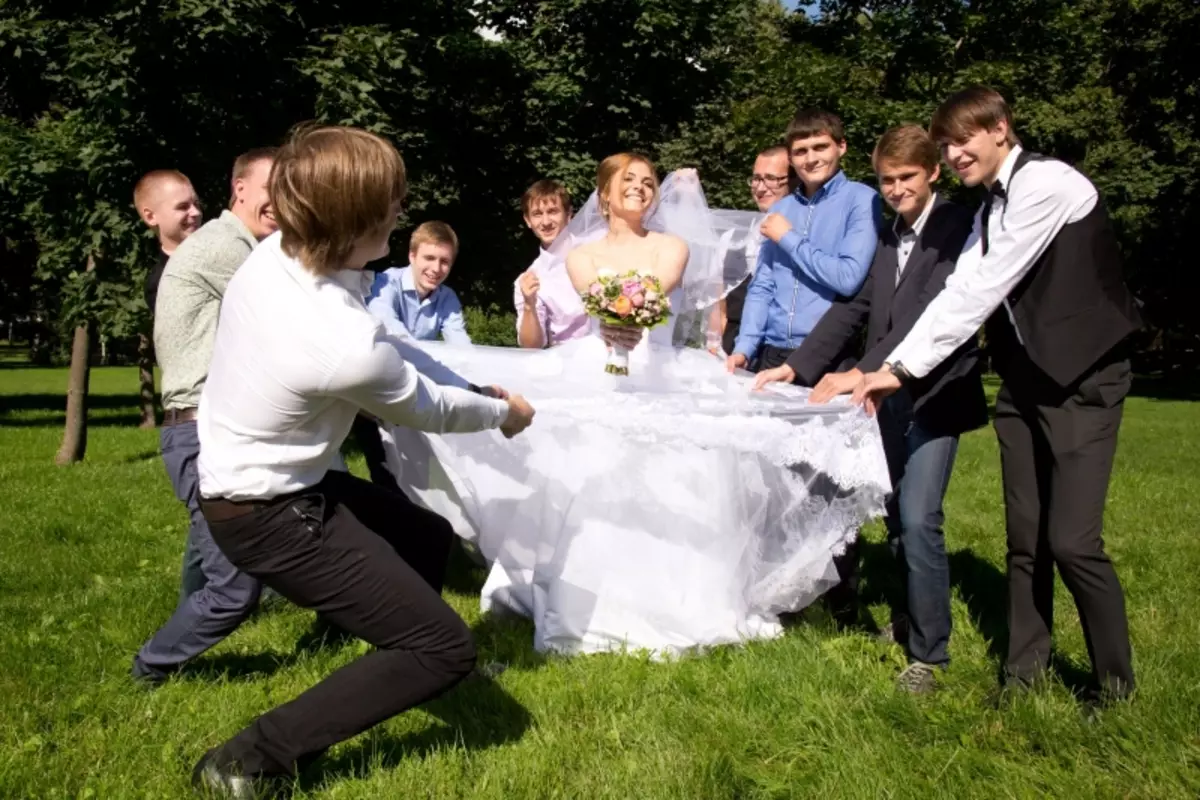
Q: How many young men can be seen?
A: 9